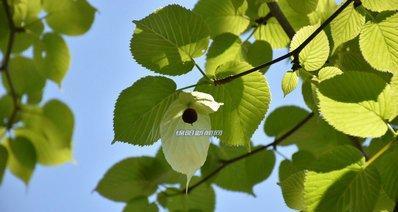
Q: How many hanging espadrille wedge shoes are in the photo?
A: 0